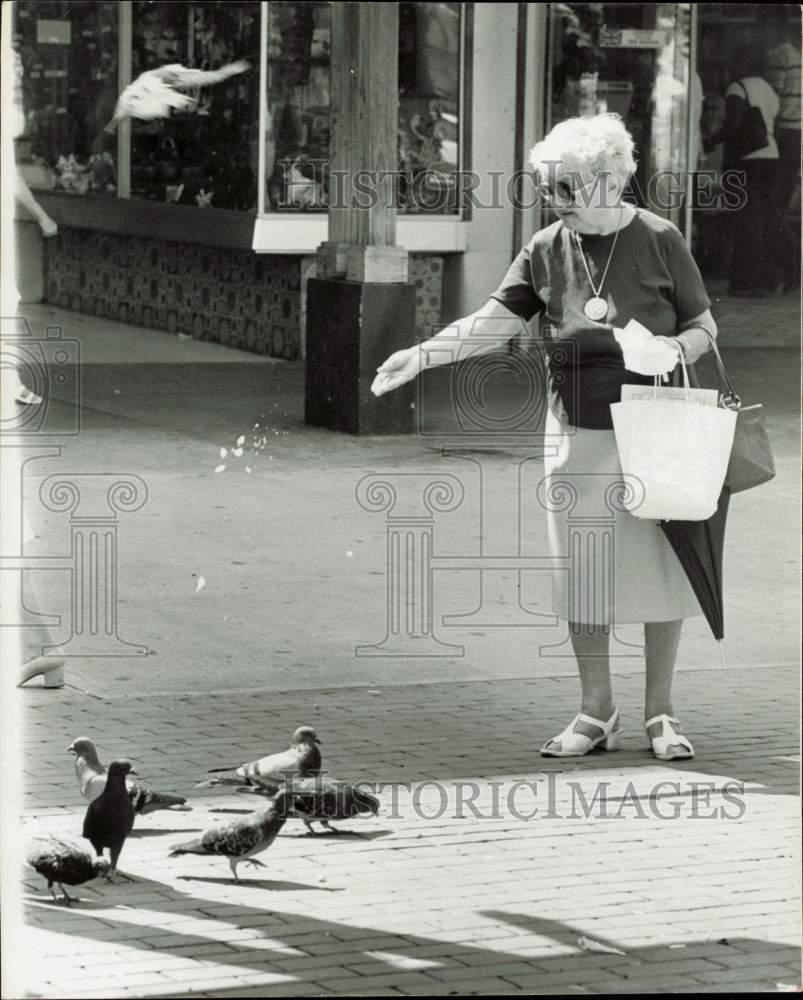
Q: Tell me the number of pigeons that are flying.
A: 1